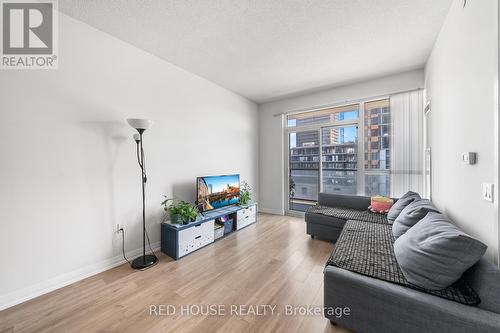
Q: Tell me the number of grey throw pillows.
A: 3